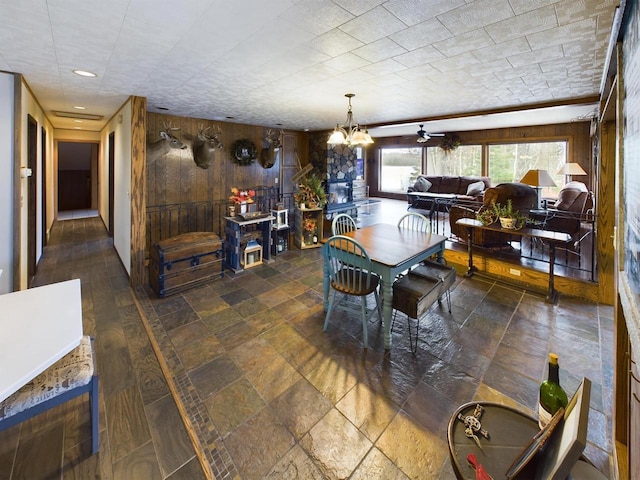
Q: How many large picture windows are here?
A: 3